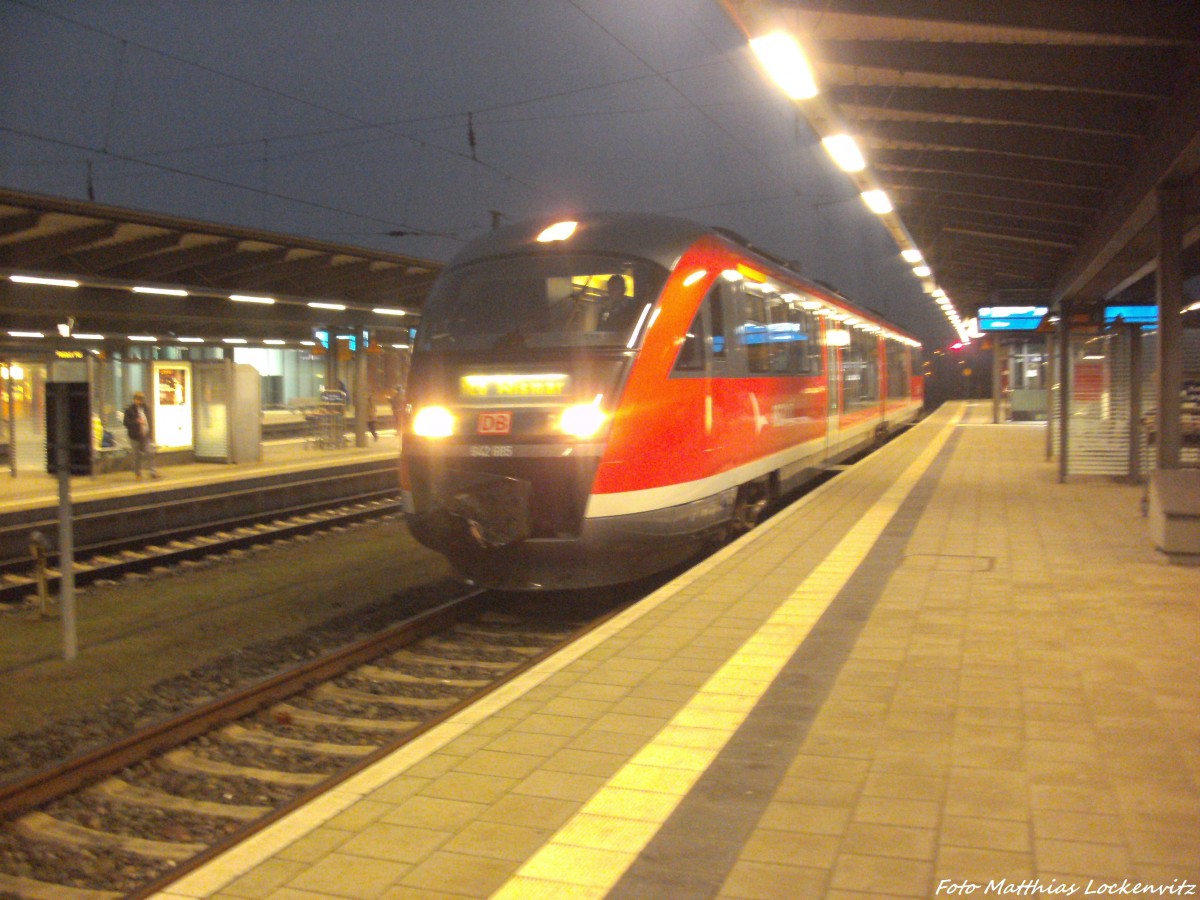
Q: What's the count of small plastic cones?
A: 0